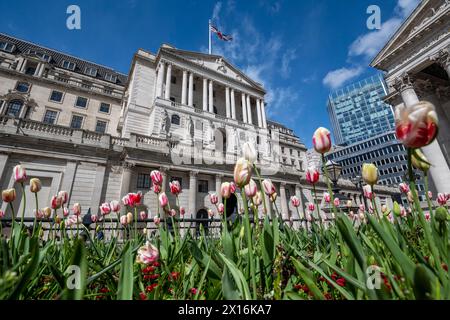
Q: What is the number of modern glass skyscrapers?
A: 1